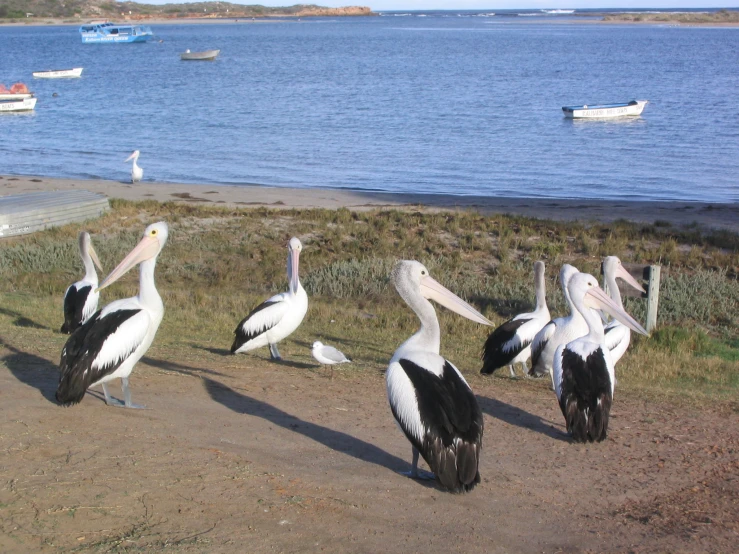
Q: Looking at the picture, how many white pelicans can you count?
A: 9